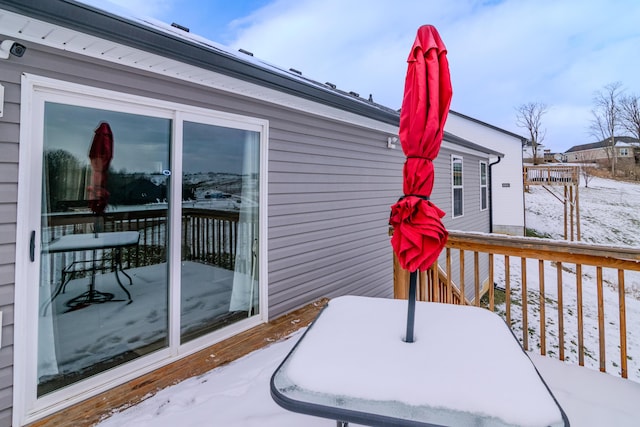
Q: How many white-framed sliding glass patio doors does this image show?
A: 1